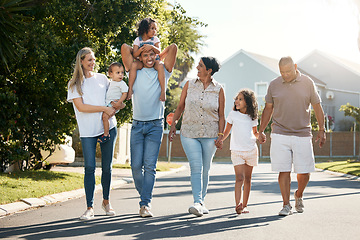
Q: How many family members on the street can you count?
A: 7